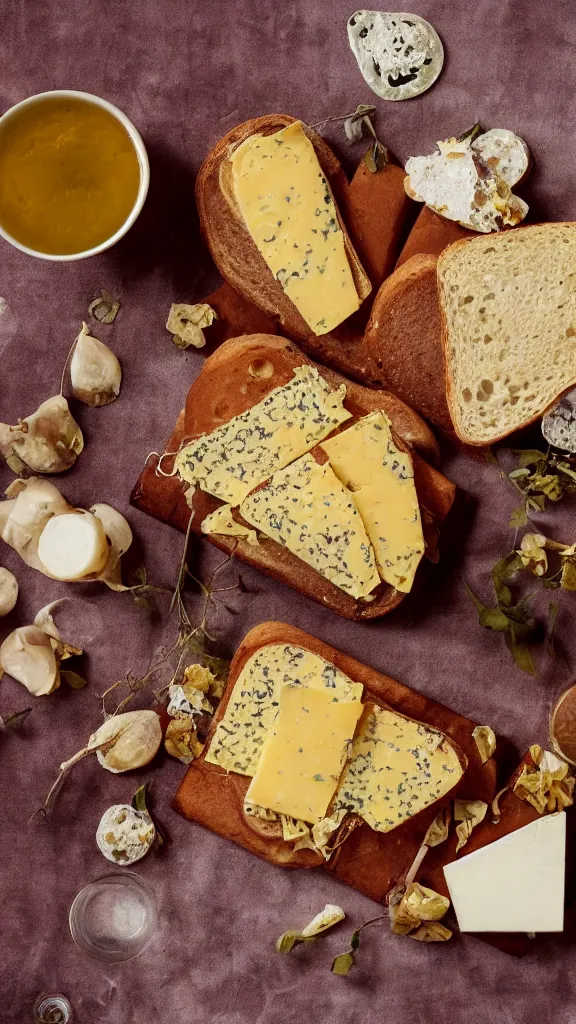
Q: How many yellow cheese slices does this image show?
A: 7